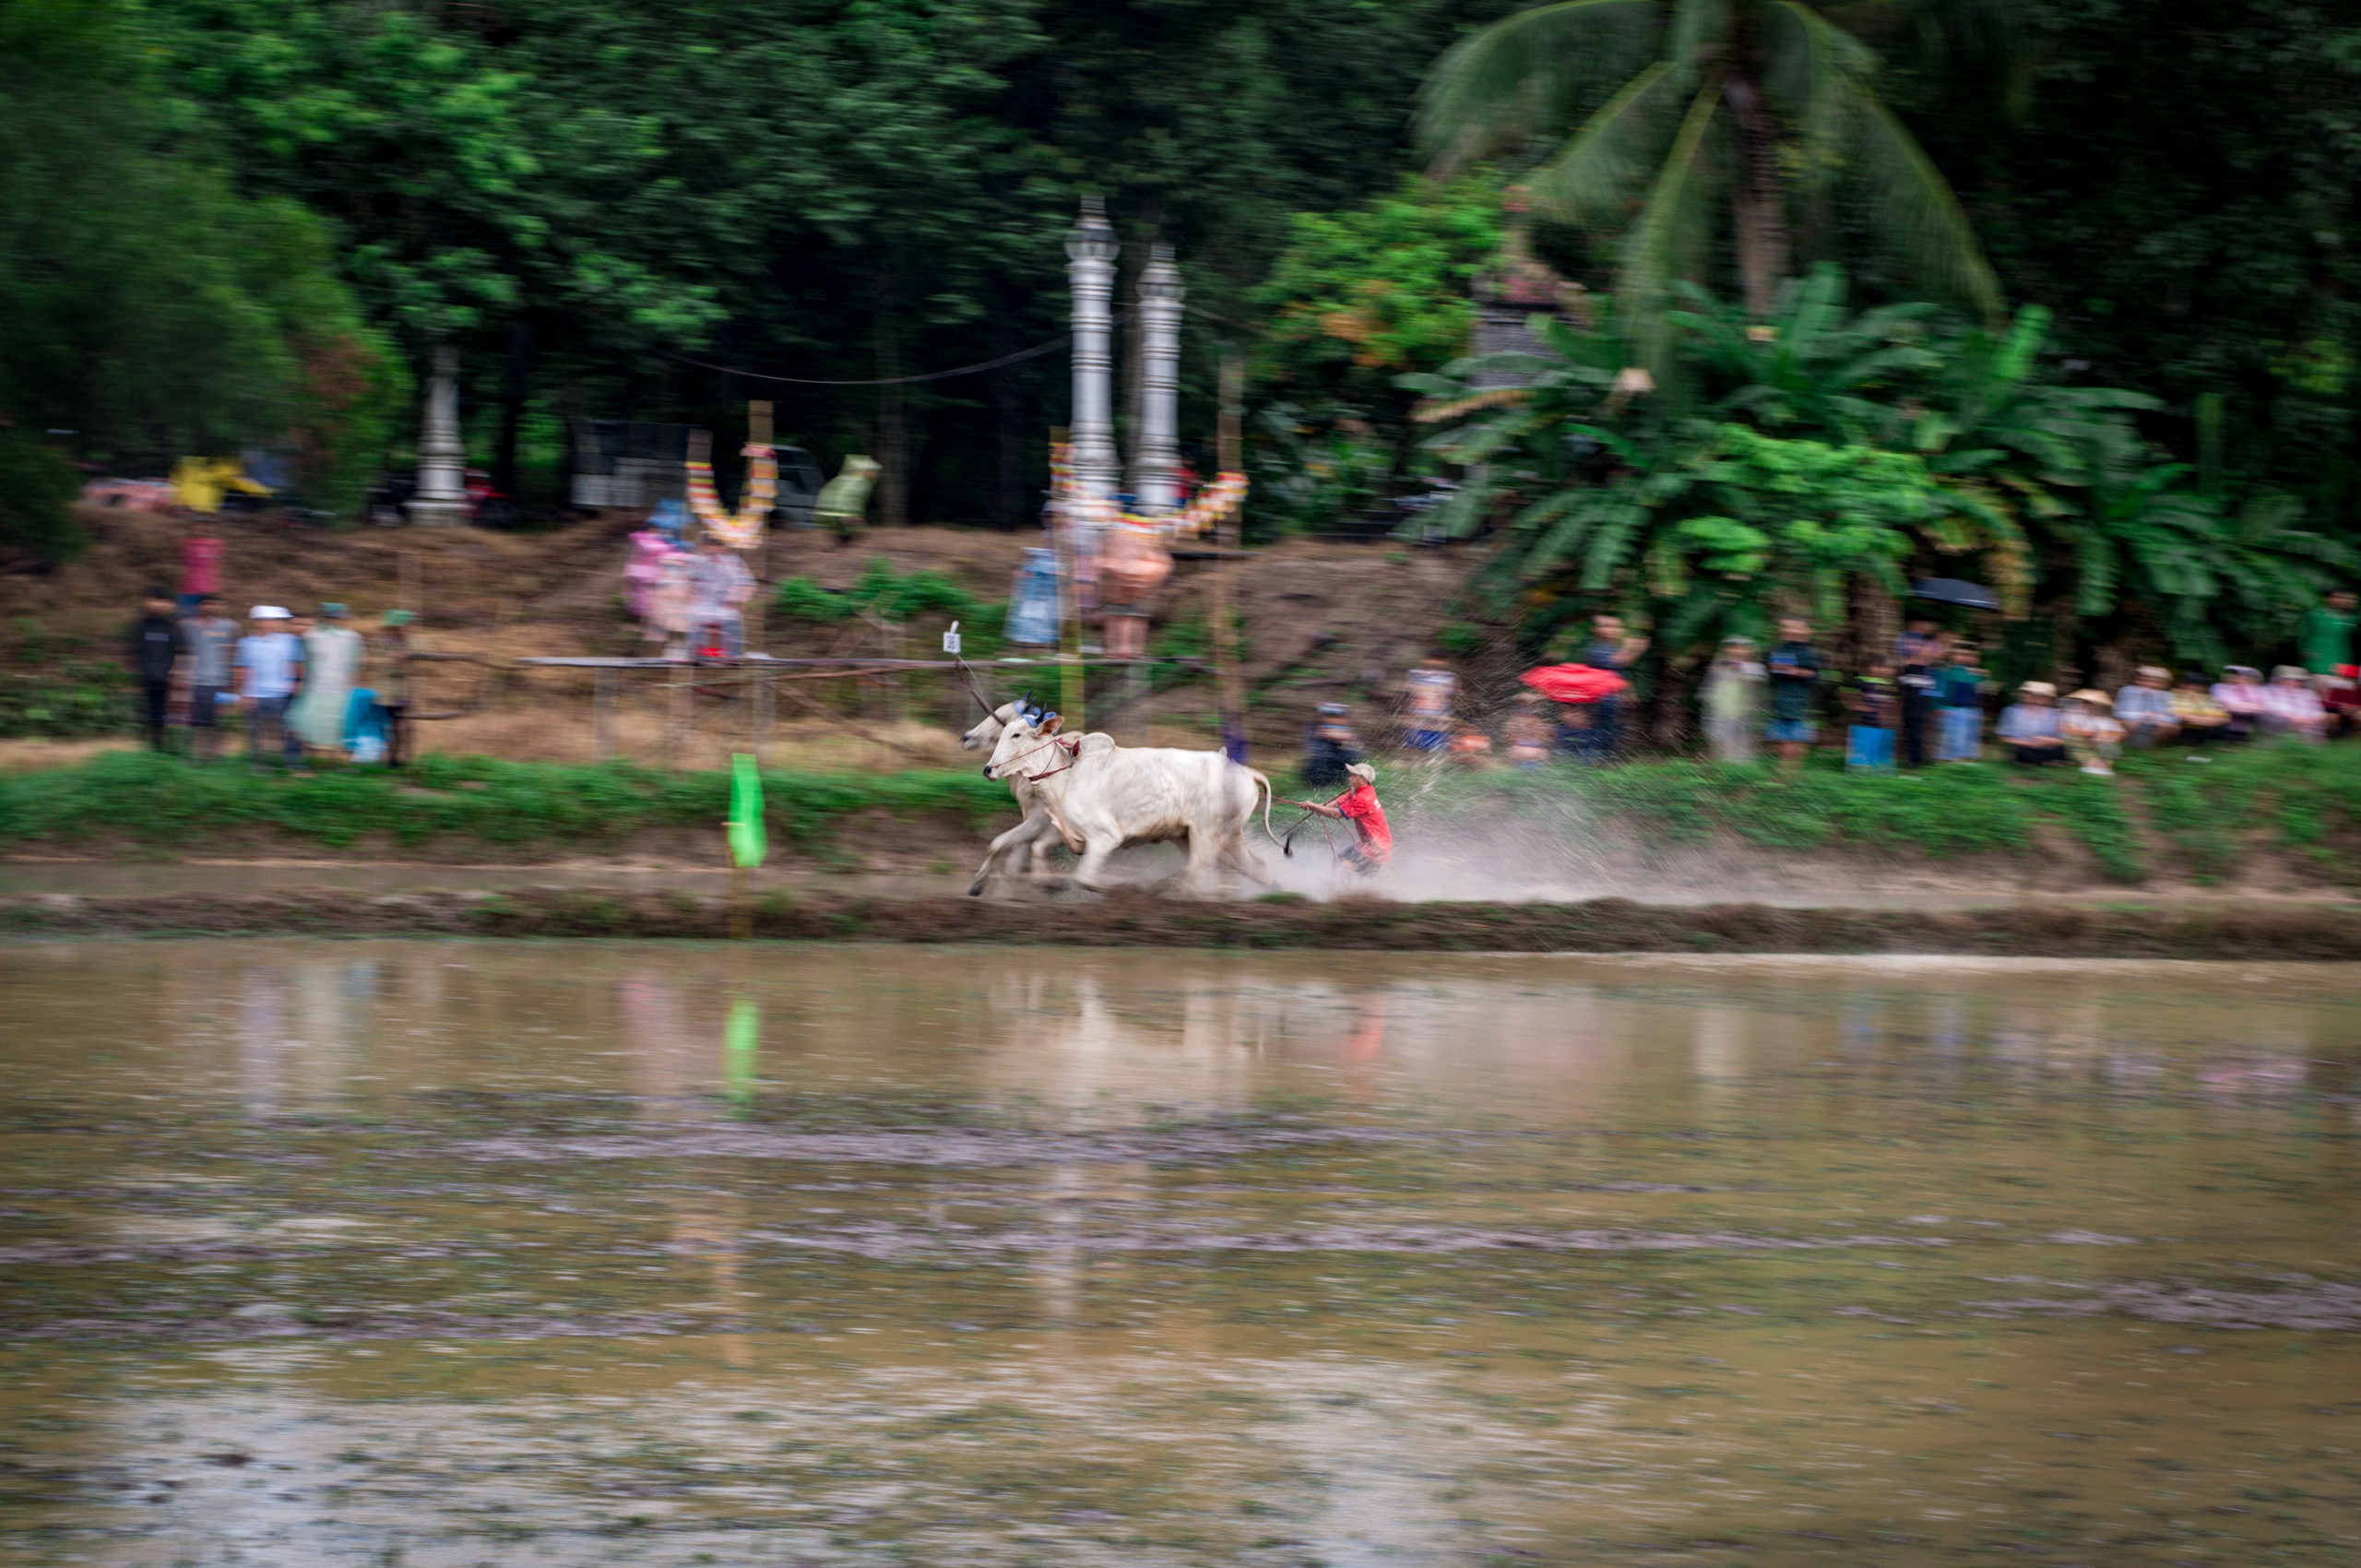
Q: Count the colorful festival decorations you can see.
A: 2